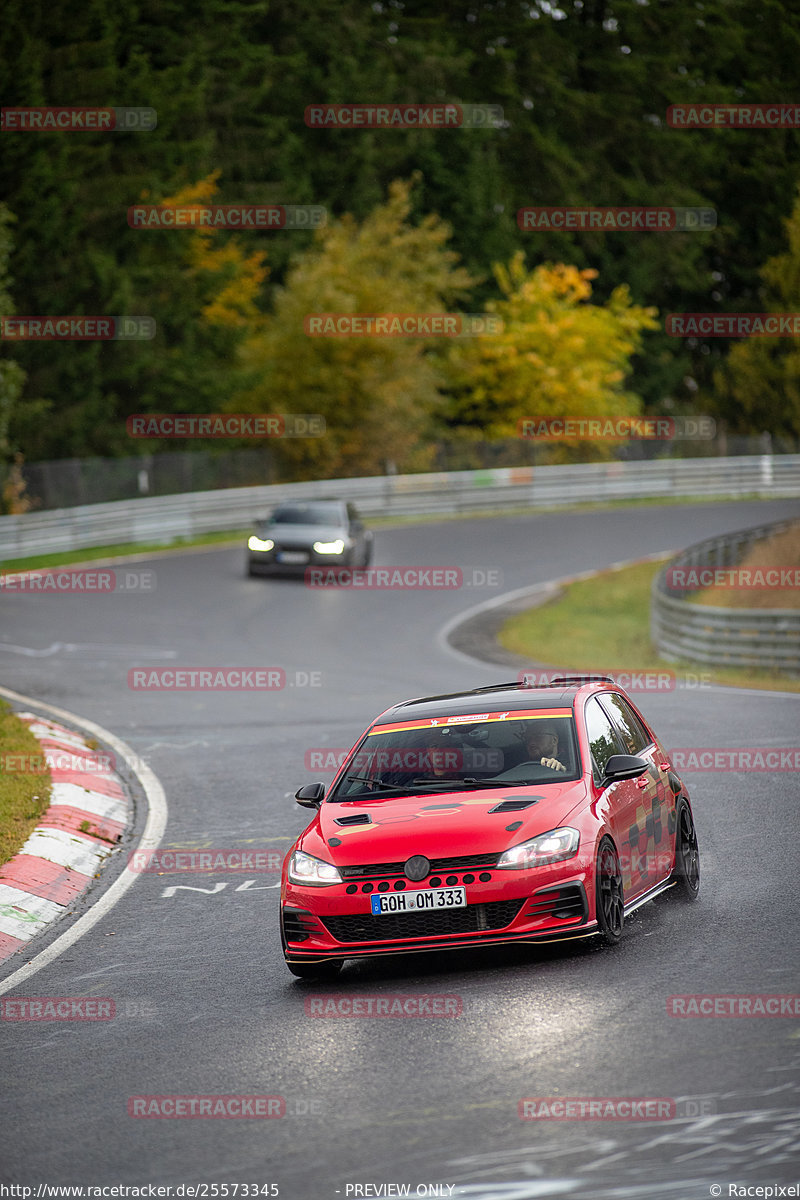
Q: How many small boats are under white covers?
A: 0